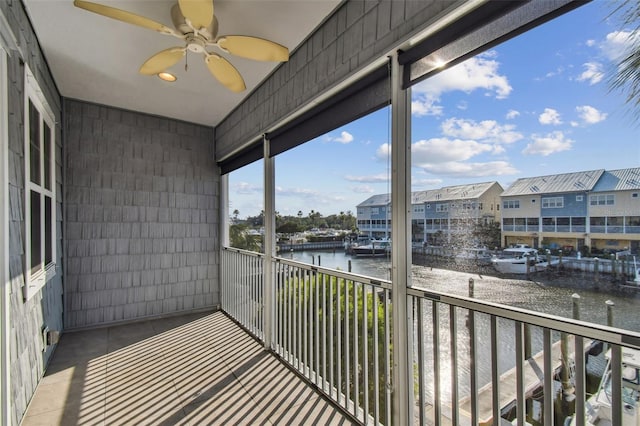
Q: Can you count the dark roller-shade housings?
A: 3